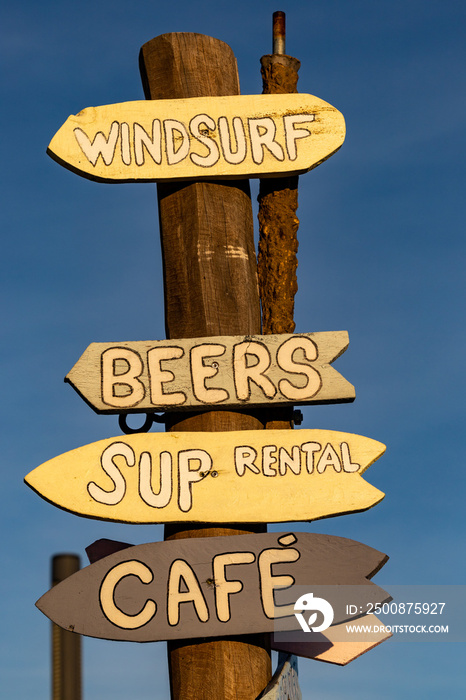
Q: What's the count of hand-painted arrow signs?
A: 4